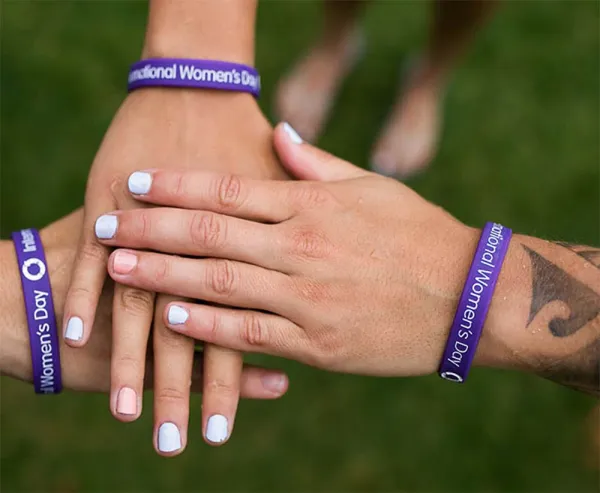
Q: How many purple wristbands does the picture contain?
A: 3